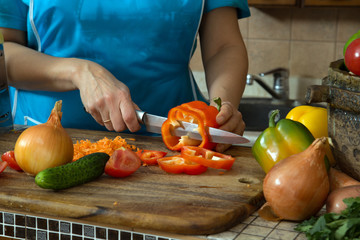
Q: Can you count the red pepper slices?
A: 3